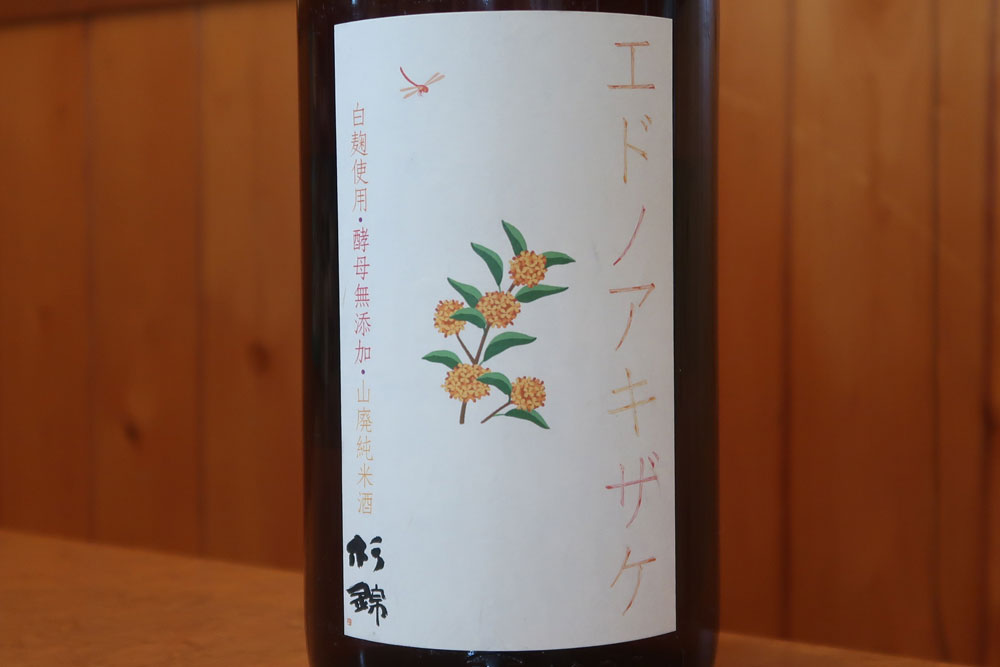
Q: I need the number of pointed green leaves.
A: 10